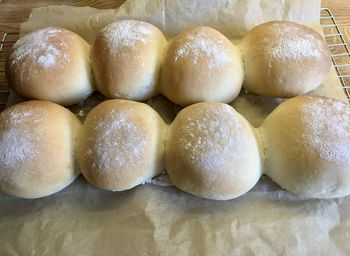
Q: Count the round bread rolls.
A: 8